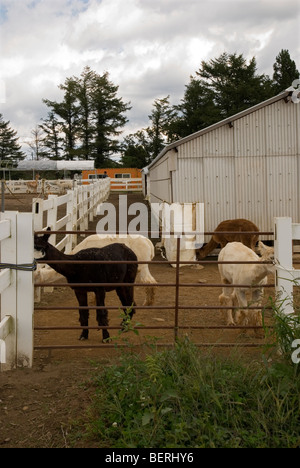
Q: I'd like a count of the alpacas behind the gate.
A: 4